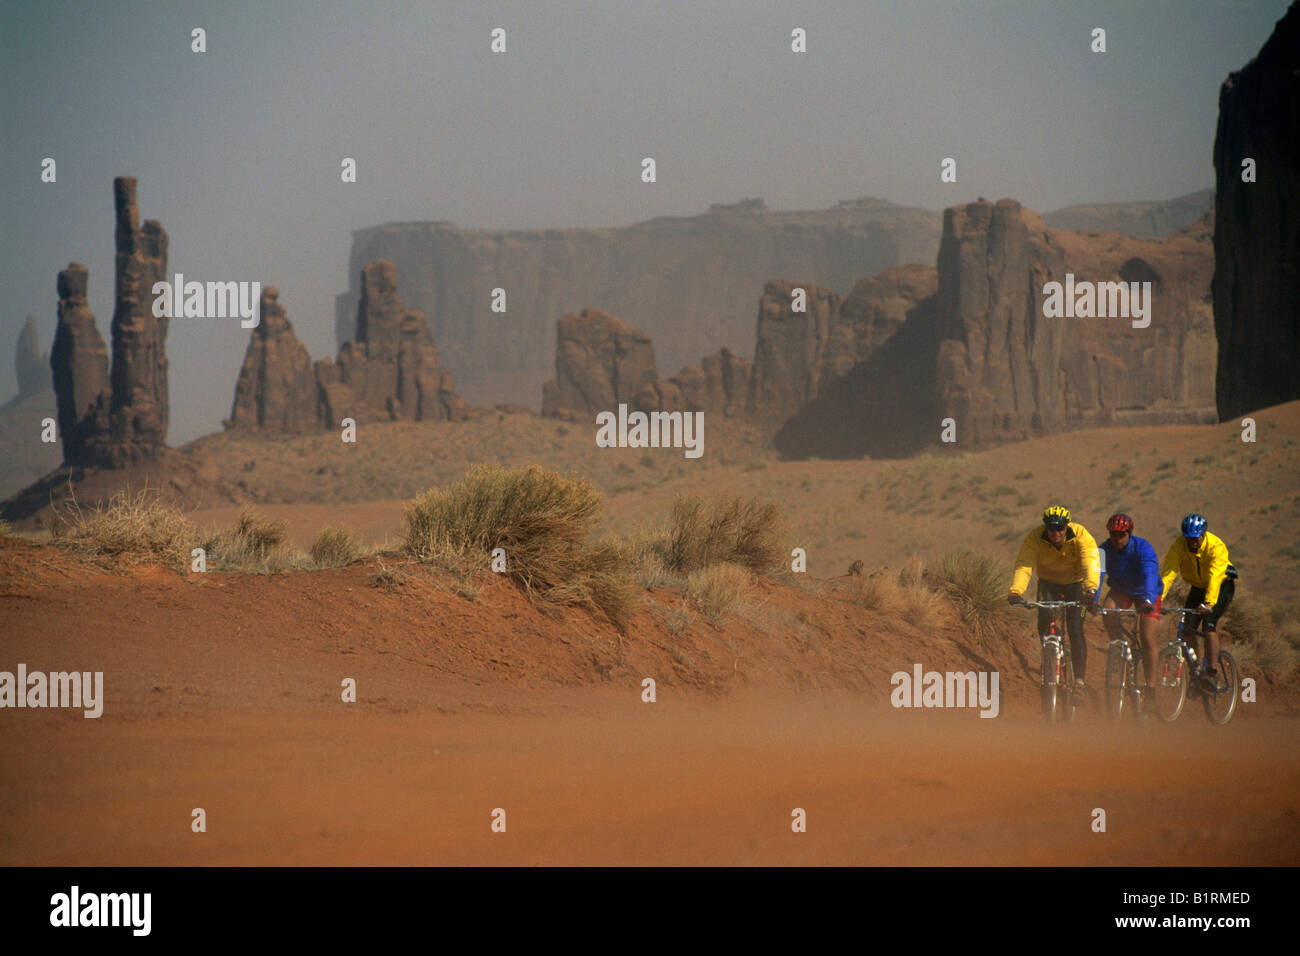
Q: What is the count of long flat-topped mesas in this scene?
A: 1